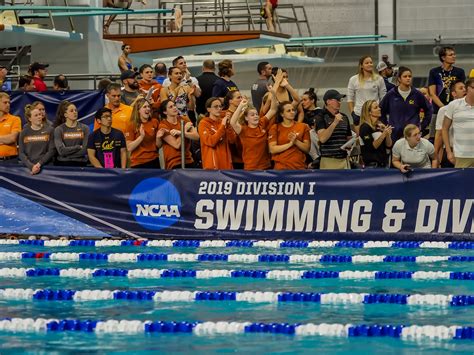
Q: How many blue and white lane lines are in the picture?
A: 5